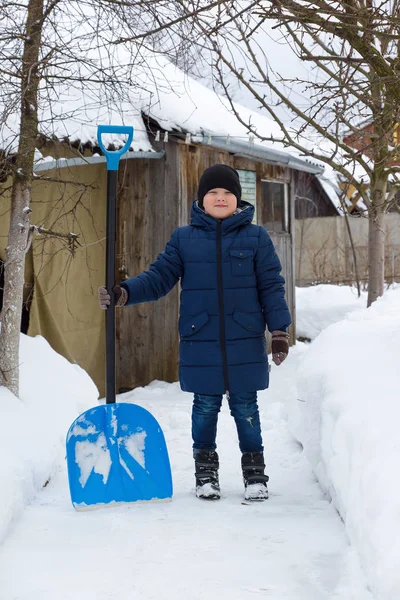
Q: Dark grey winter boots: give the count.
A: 2